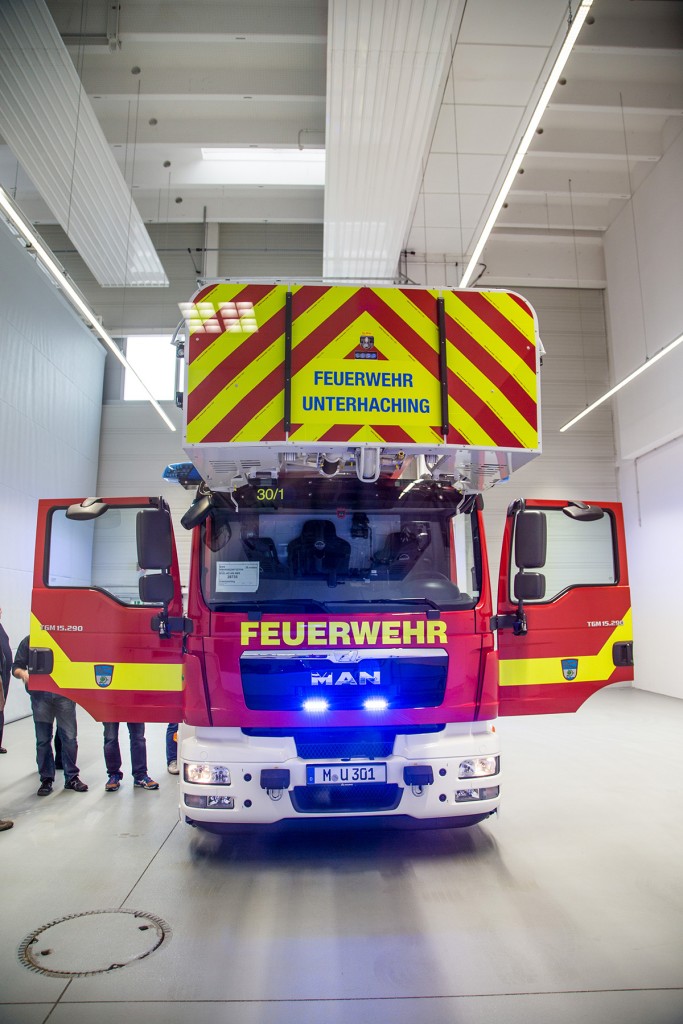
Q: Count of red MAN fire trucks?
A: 1